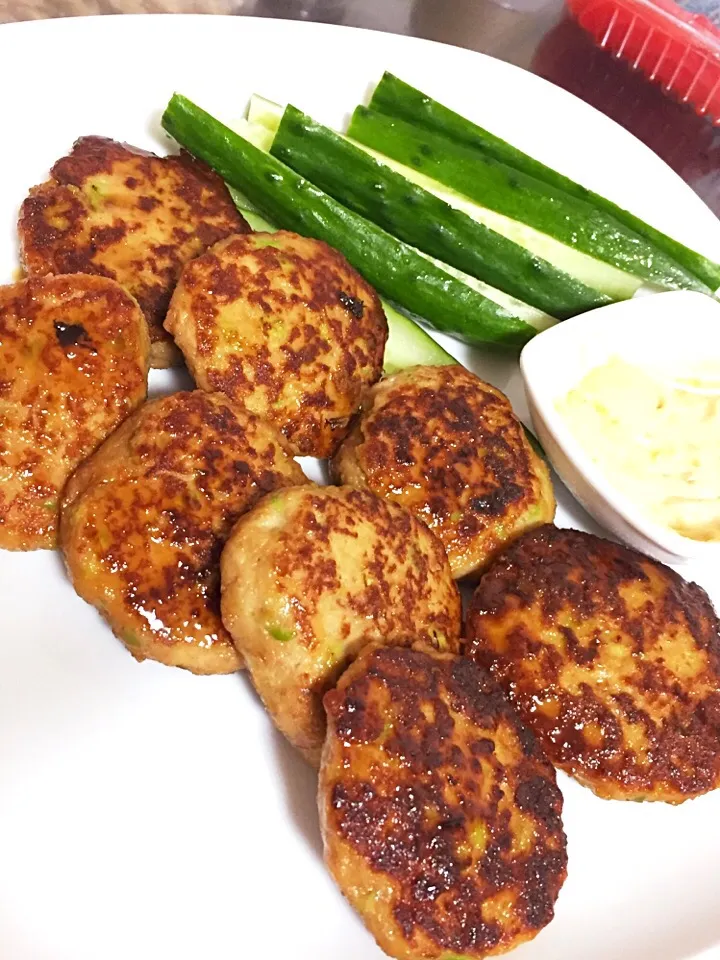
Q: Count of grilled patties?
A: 8